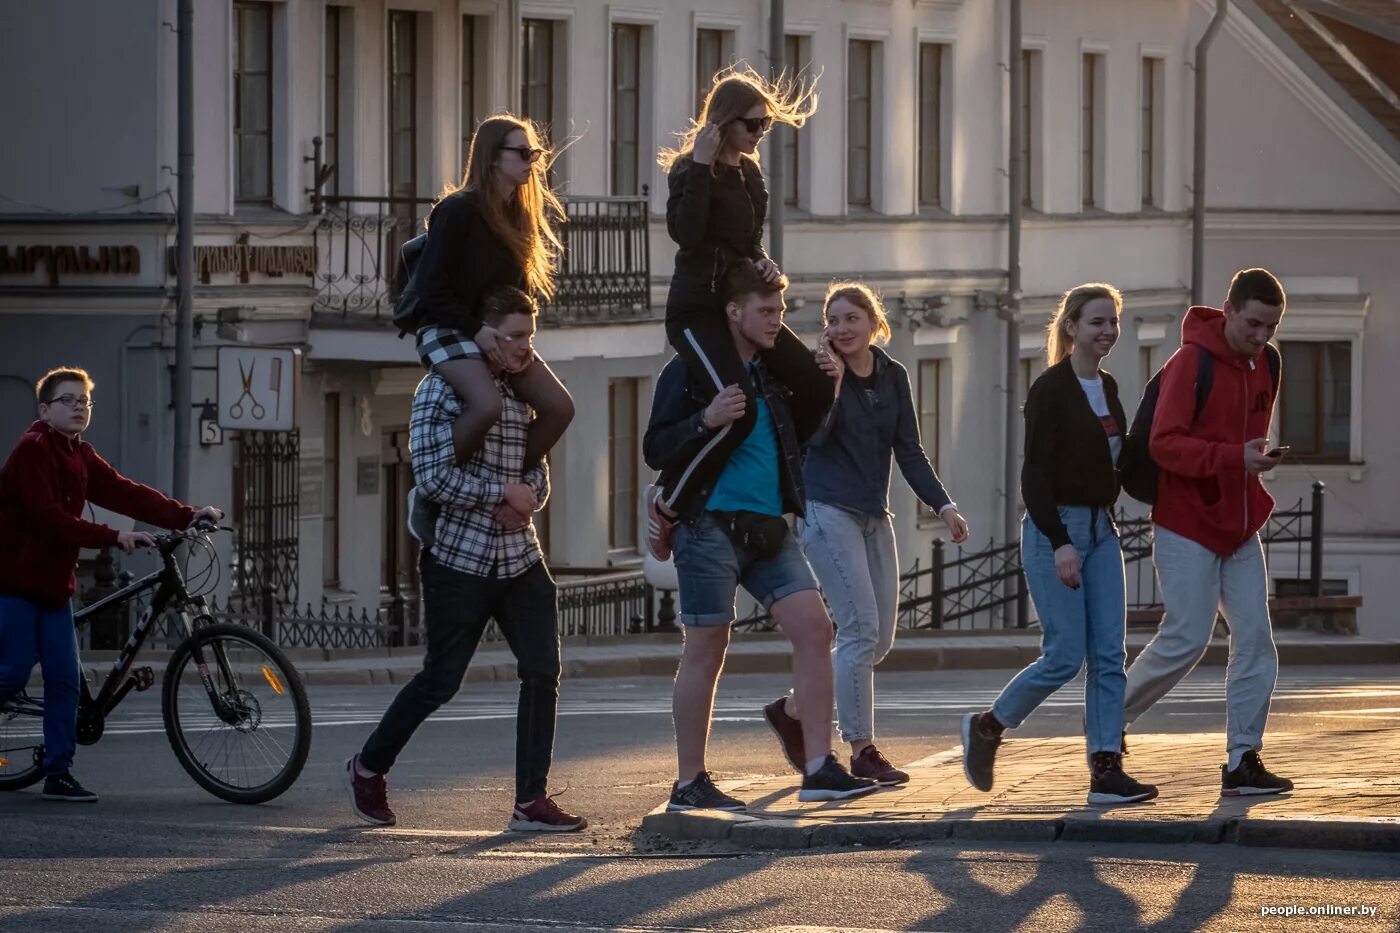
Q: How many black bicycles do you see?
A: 1